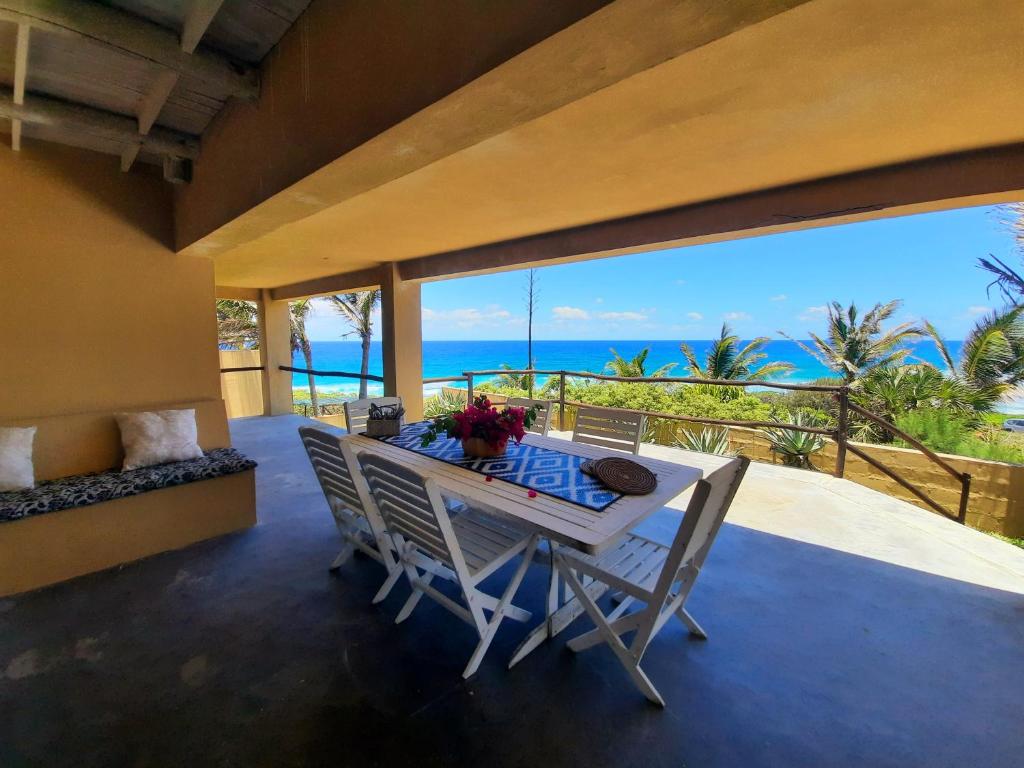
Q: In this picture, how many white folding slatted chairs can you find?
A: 6